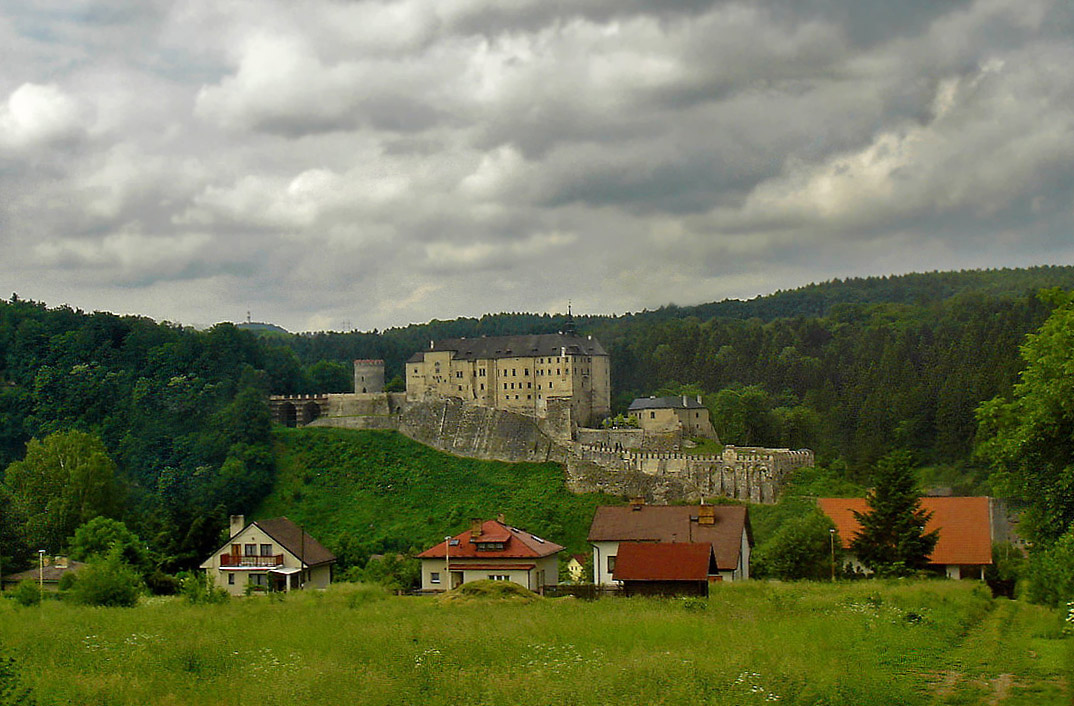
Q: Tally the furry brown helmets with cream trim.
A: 0